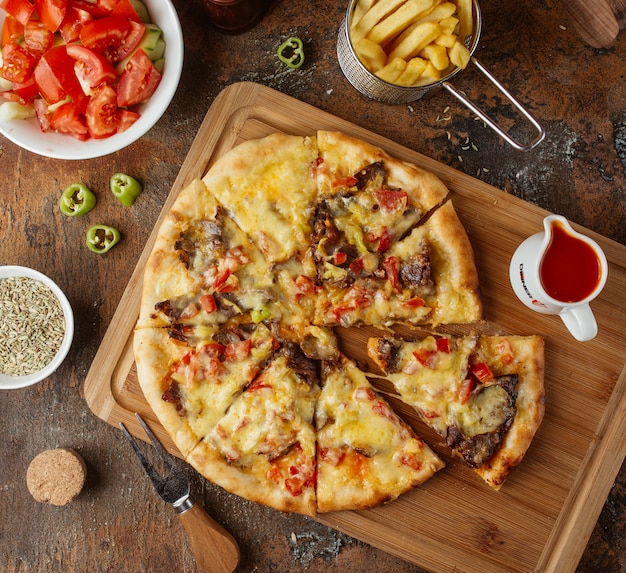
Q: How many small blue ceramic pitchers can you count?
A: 0